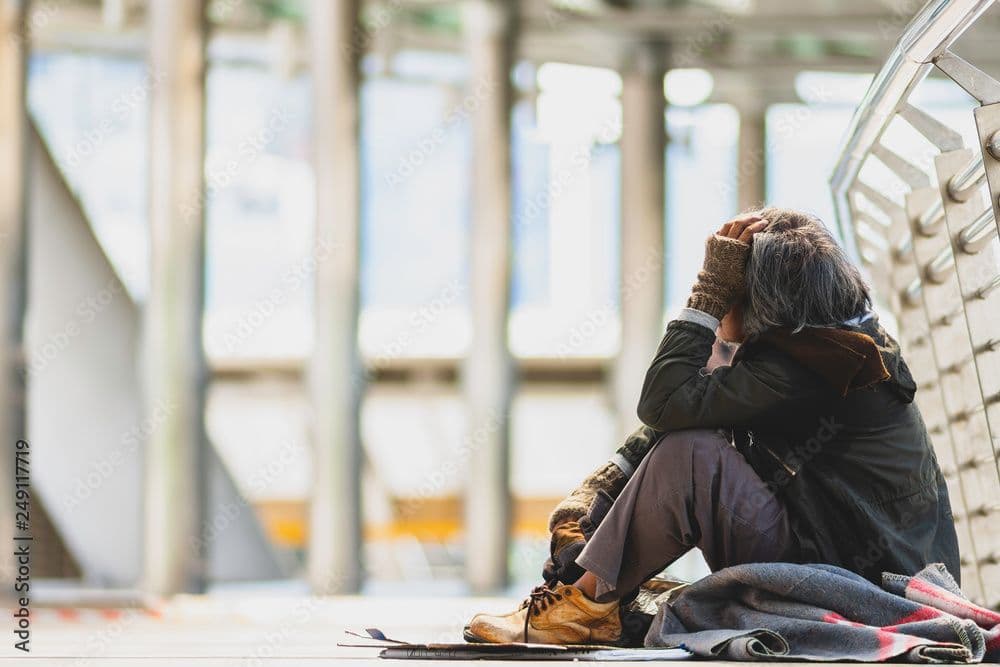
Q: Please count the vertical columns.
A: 6